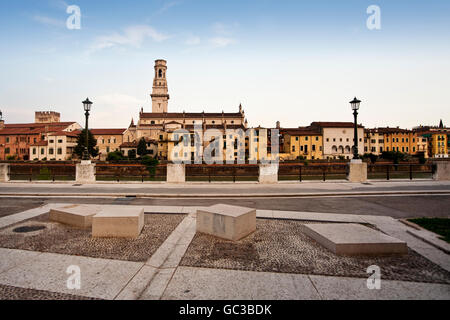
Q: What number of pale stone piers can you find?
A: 6